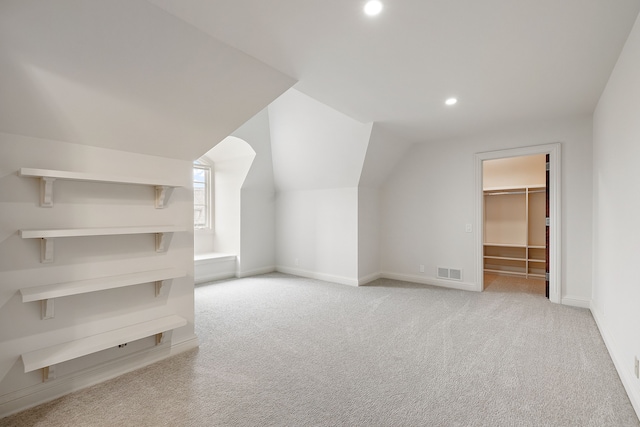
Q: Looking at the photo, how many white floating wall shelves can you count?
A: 4